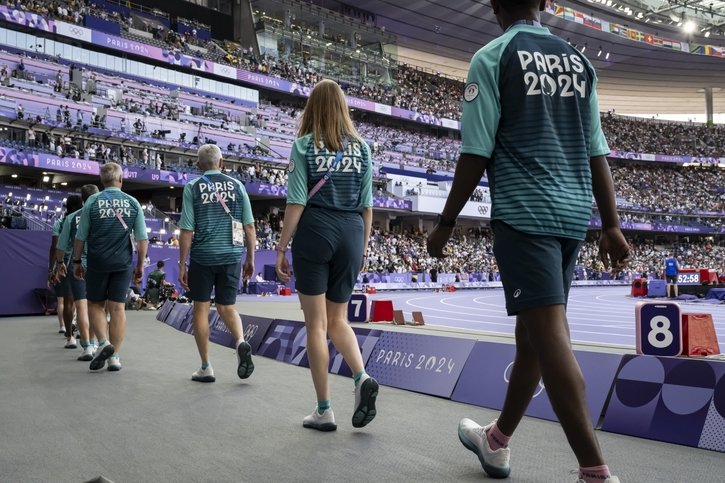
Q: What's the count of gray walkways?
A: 1